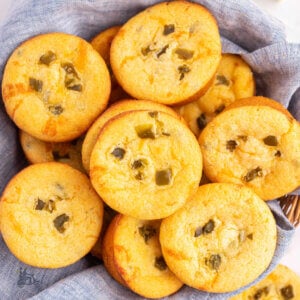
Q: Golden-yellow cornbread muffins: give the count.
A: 12